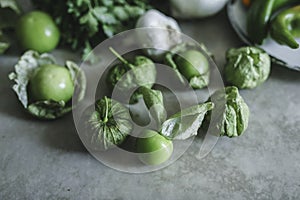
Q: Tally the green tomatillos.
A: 8